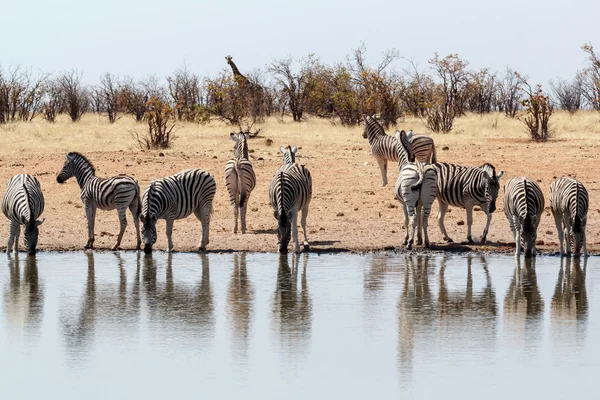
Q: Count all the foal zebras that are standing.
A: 1